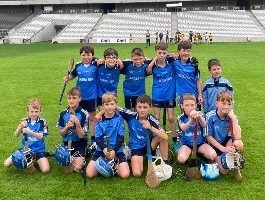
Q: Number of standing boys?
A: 6